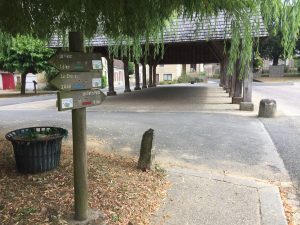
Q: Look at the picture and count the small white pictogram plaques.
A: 3